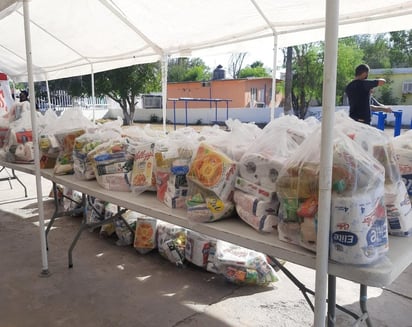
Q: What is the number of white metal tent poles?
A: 6